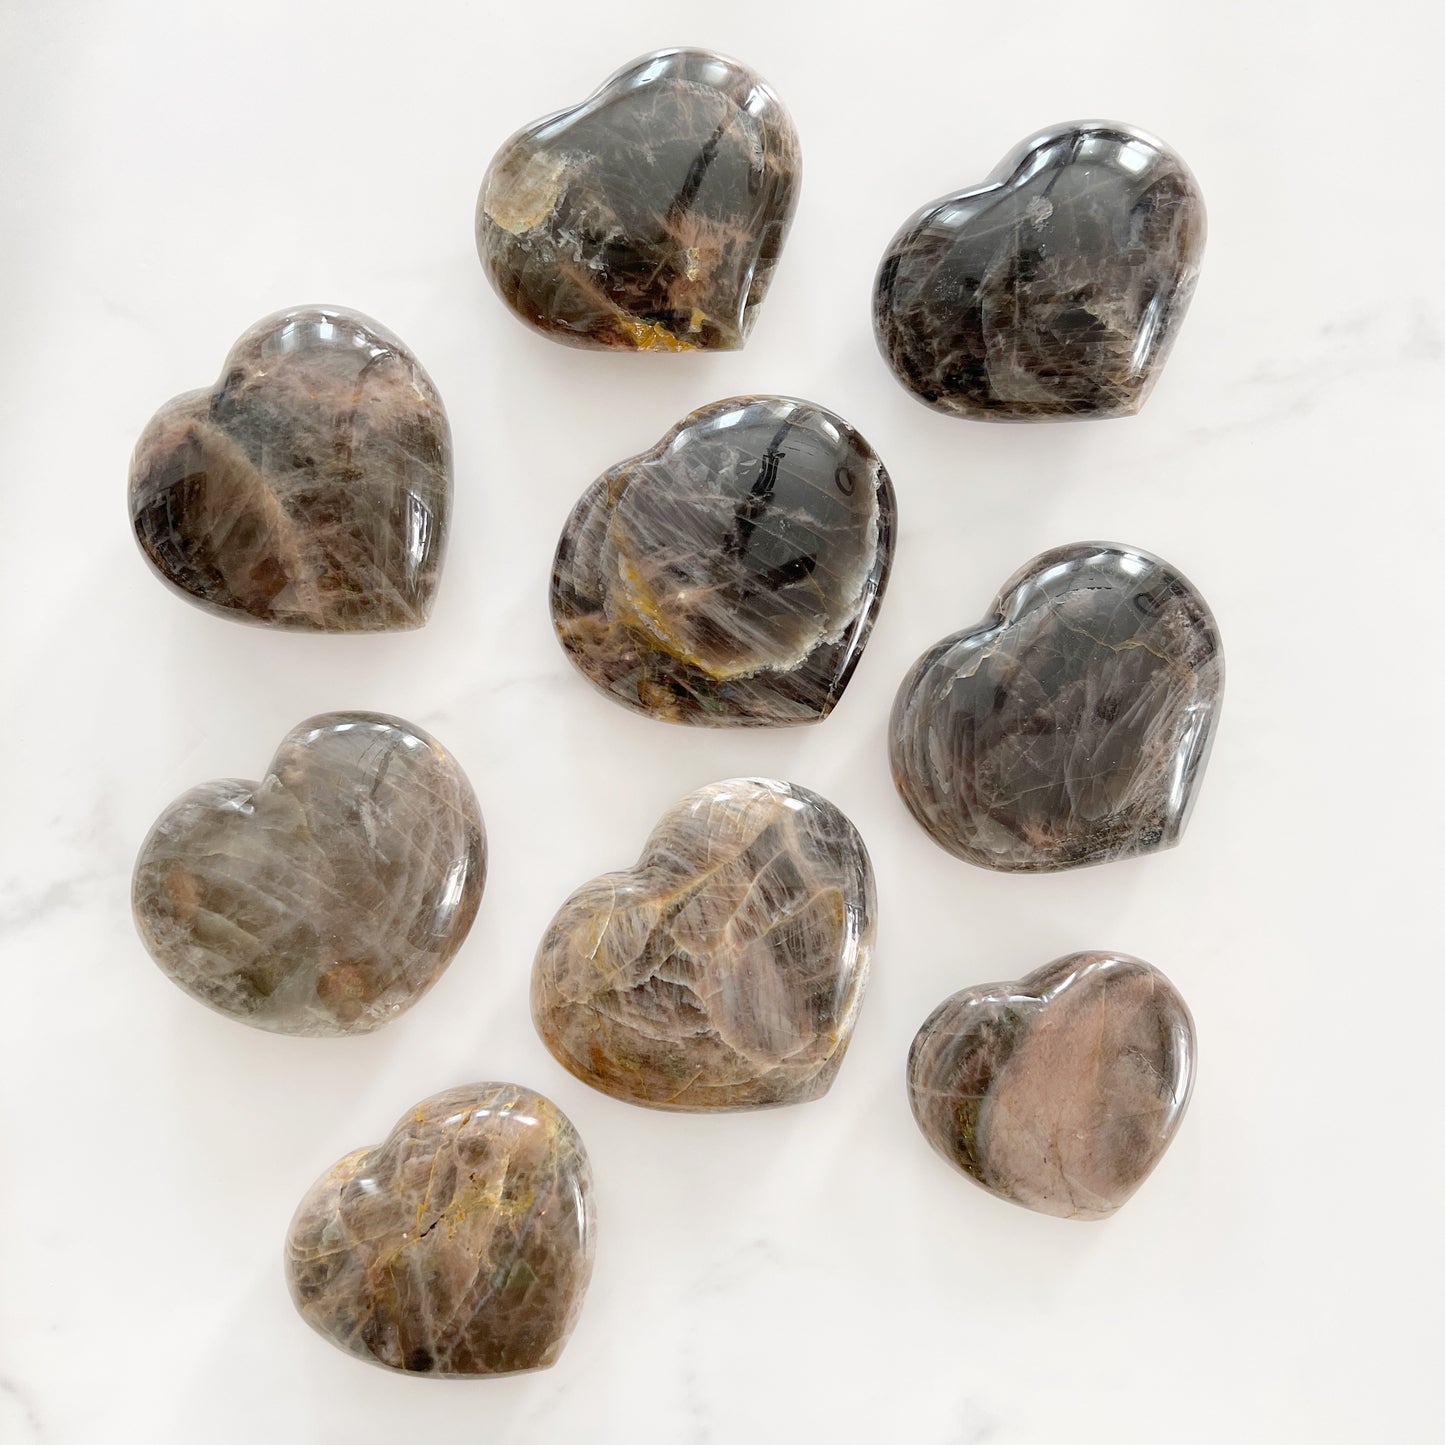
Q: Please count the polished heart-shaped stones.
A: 9